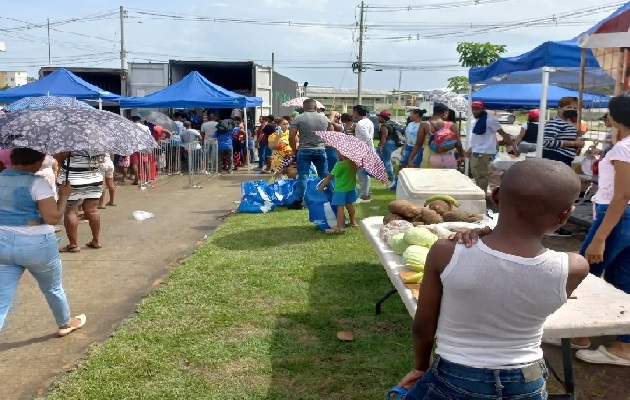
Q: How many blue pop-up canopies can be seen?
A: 4